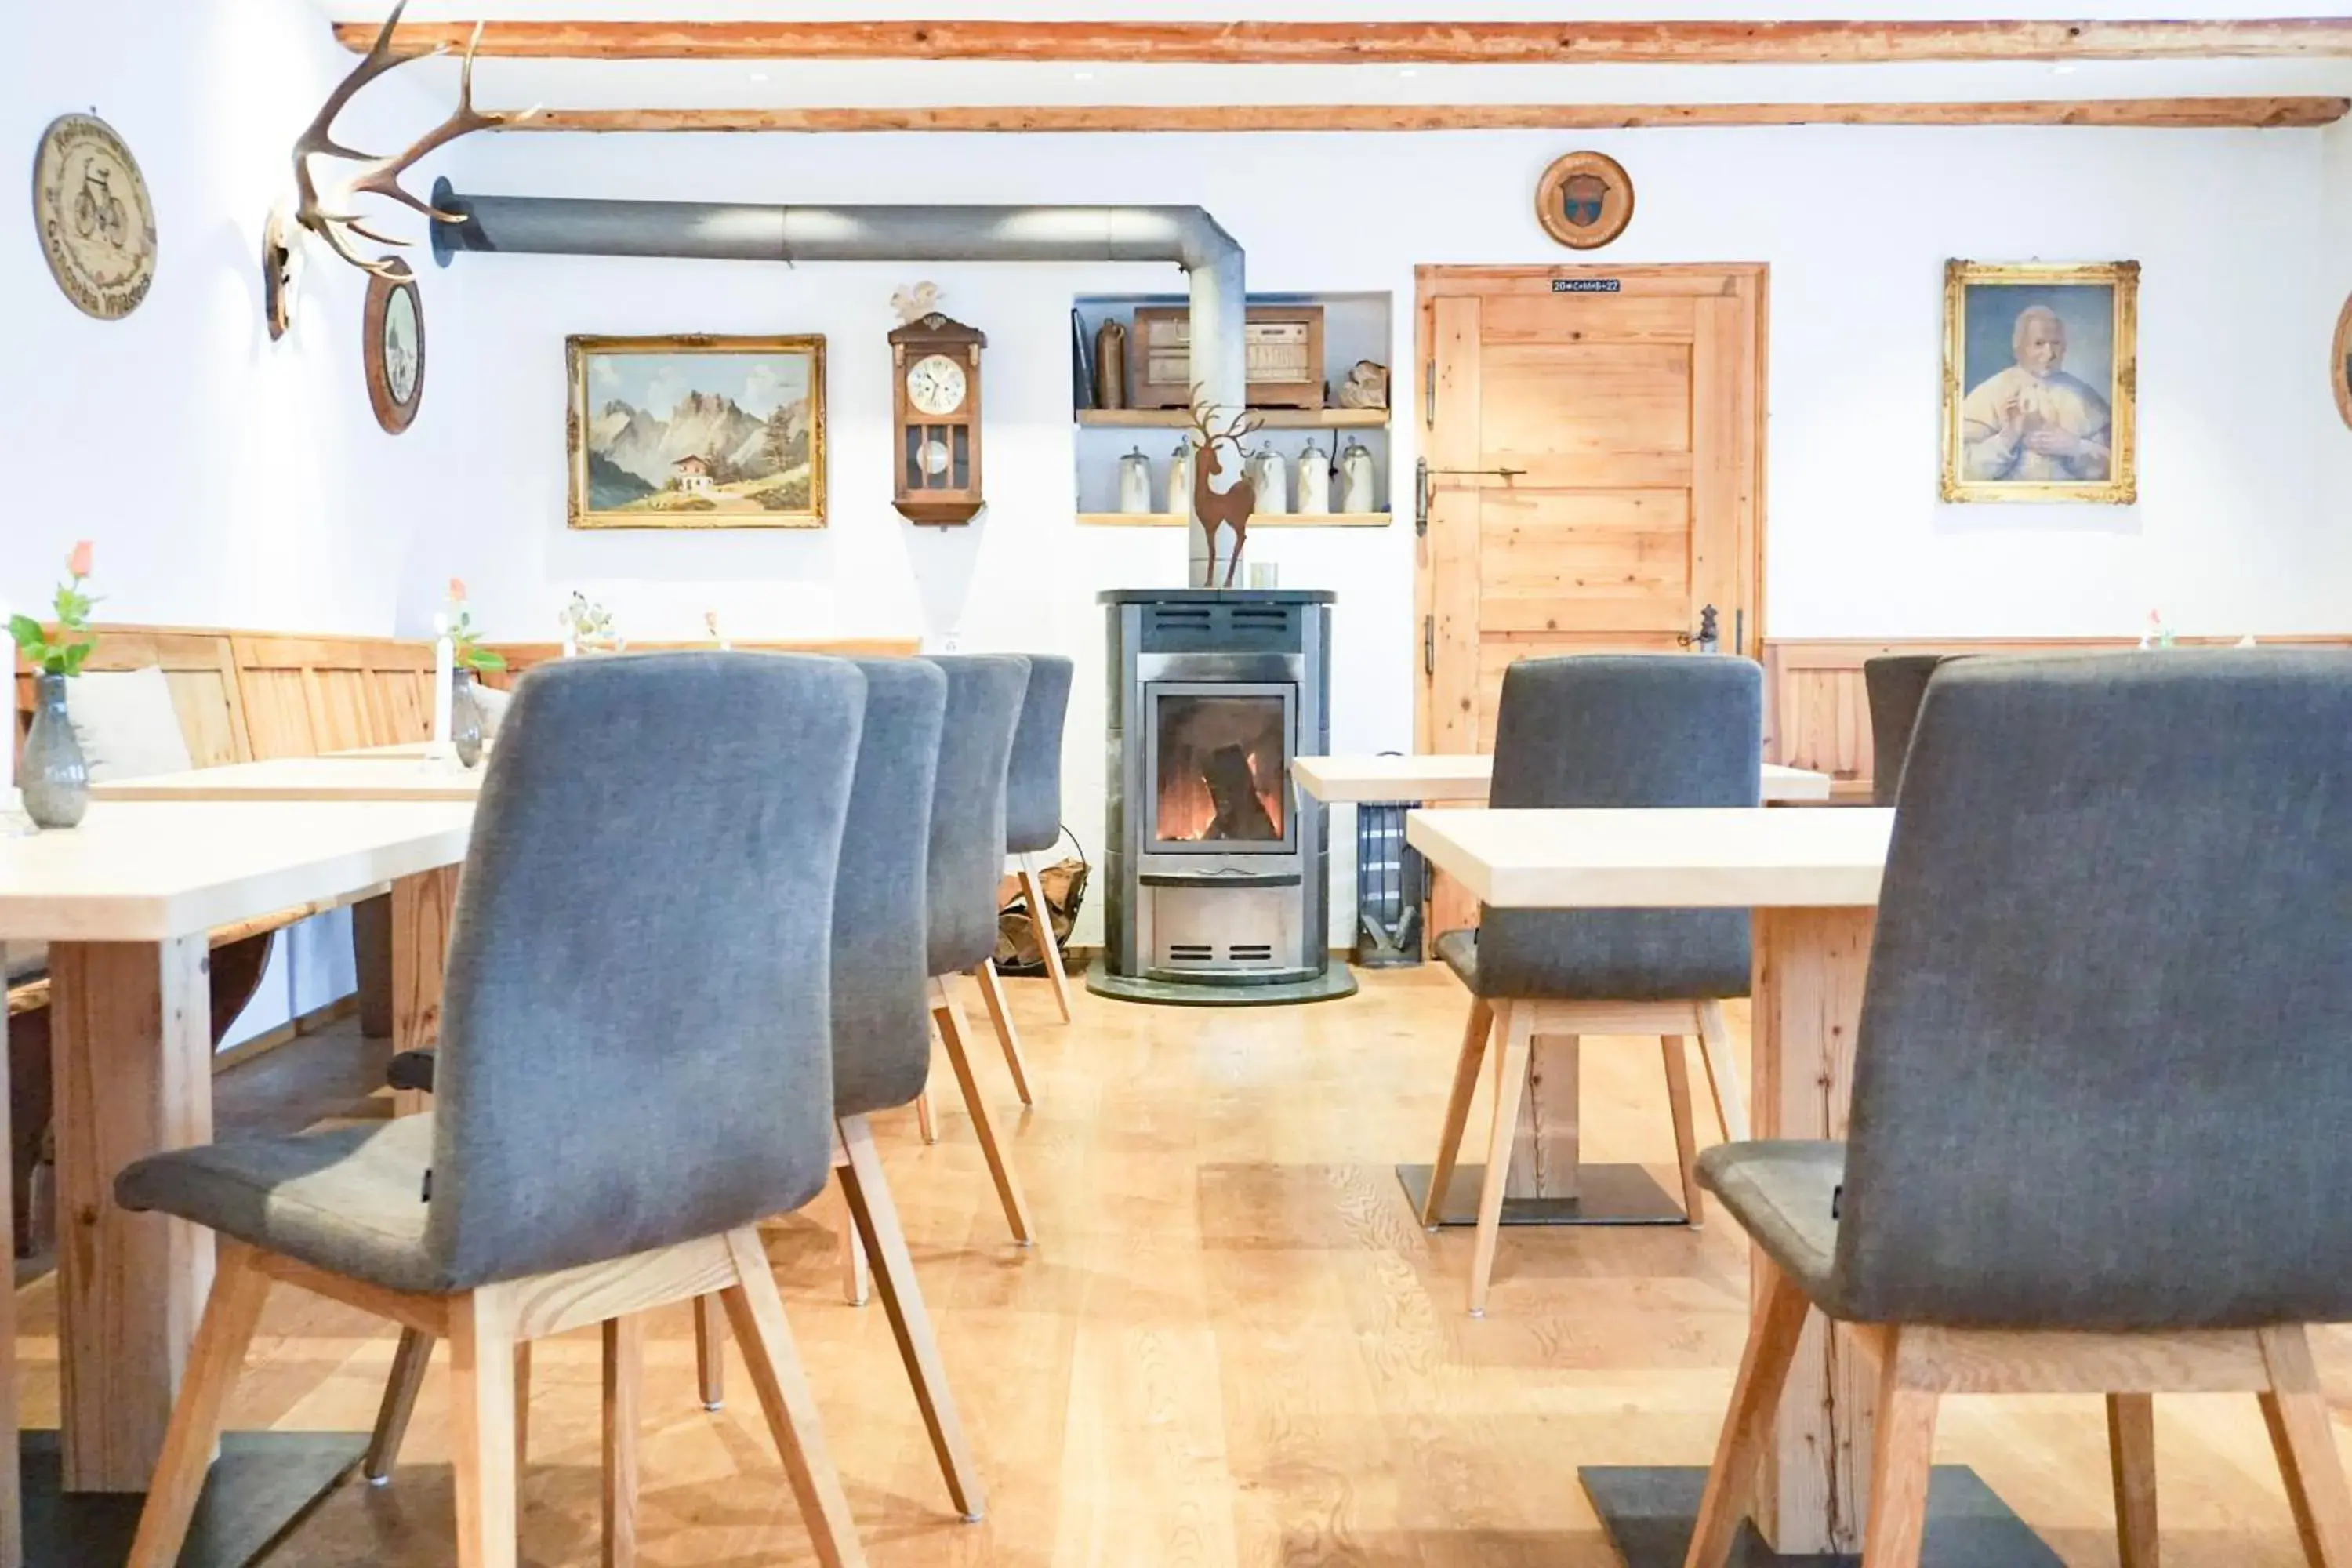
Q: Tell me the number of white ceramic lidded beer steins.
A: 5